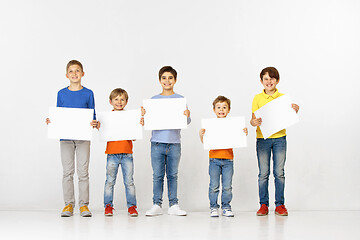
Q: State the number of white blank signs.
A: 5